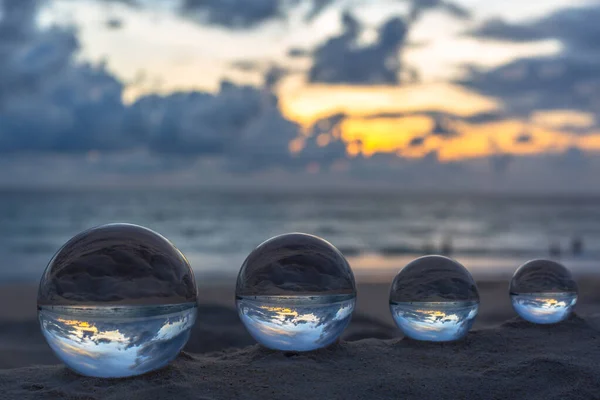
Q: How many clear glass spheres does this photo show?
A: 4